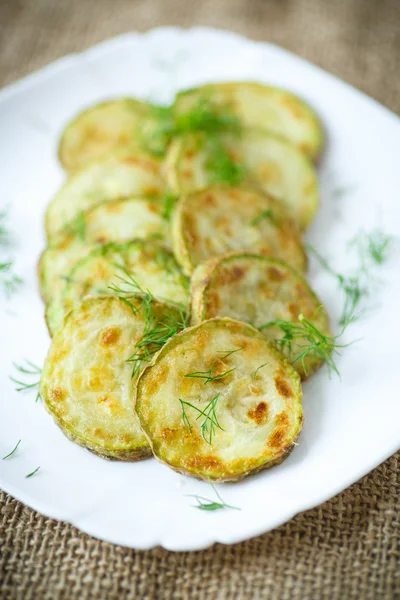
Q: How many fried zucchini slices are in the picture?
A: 10